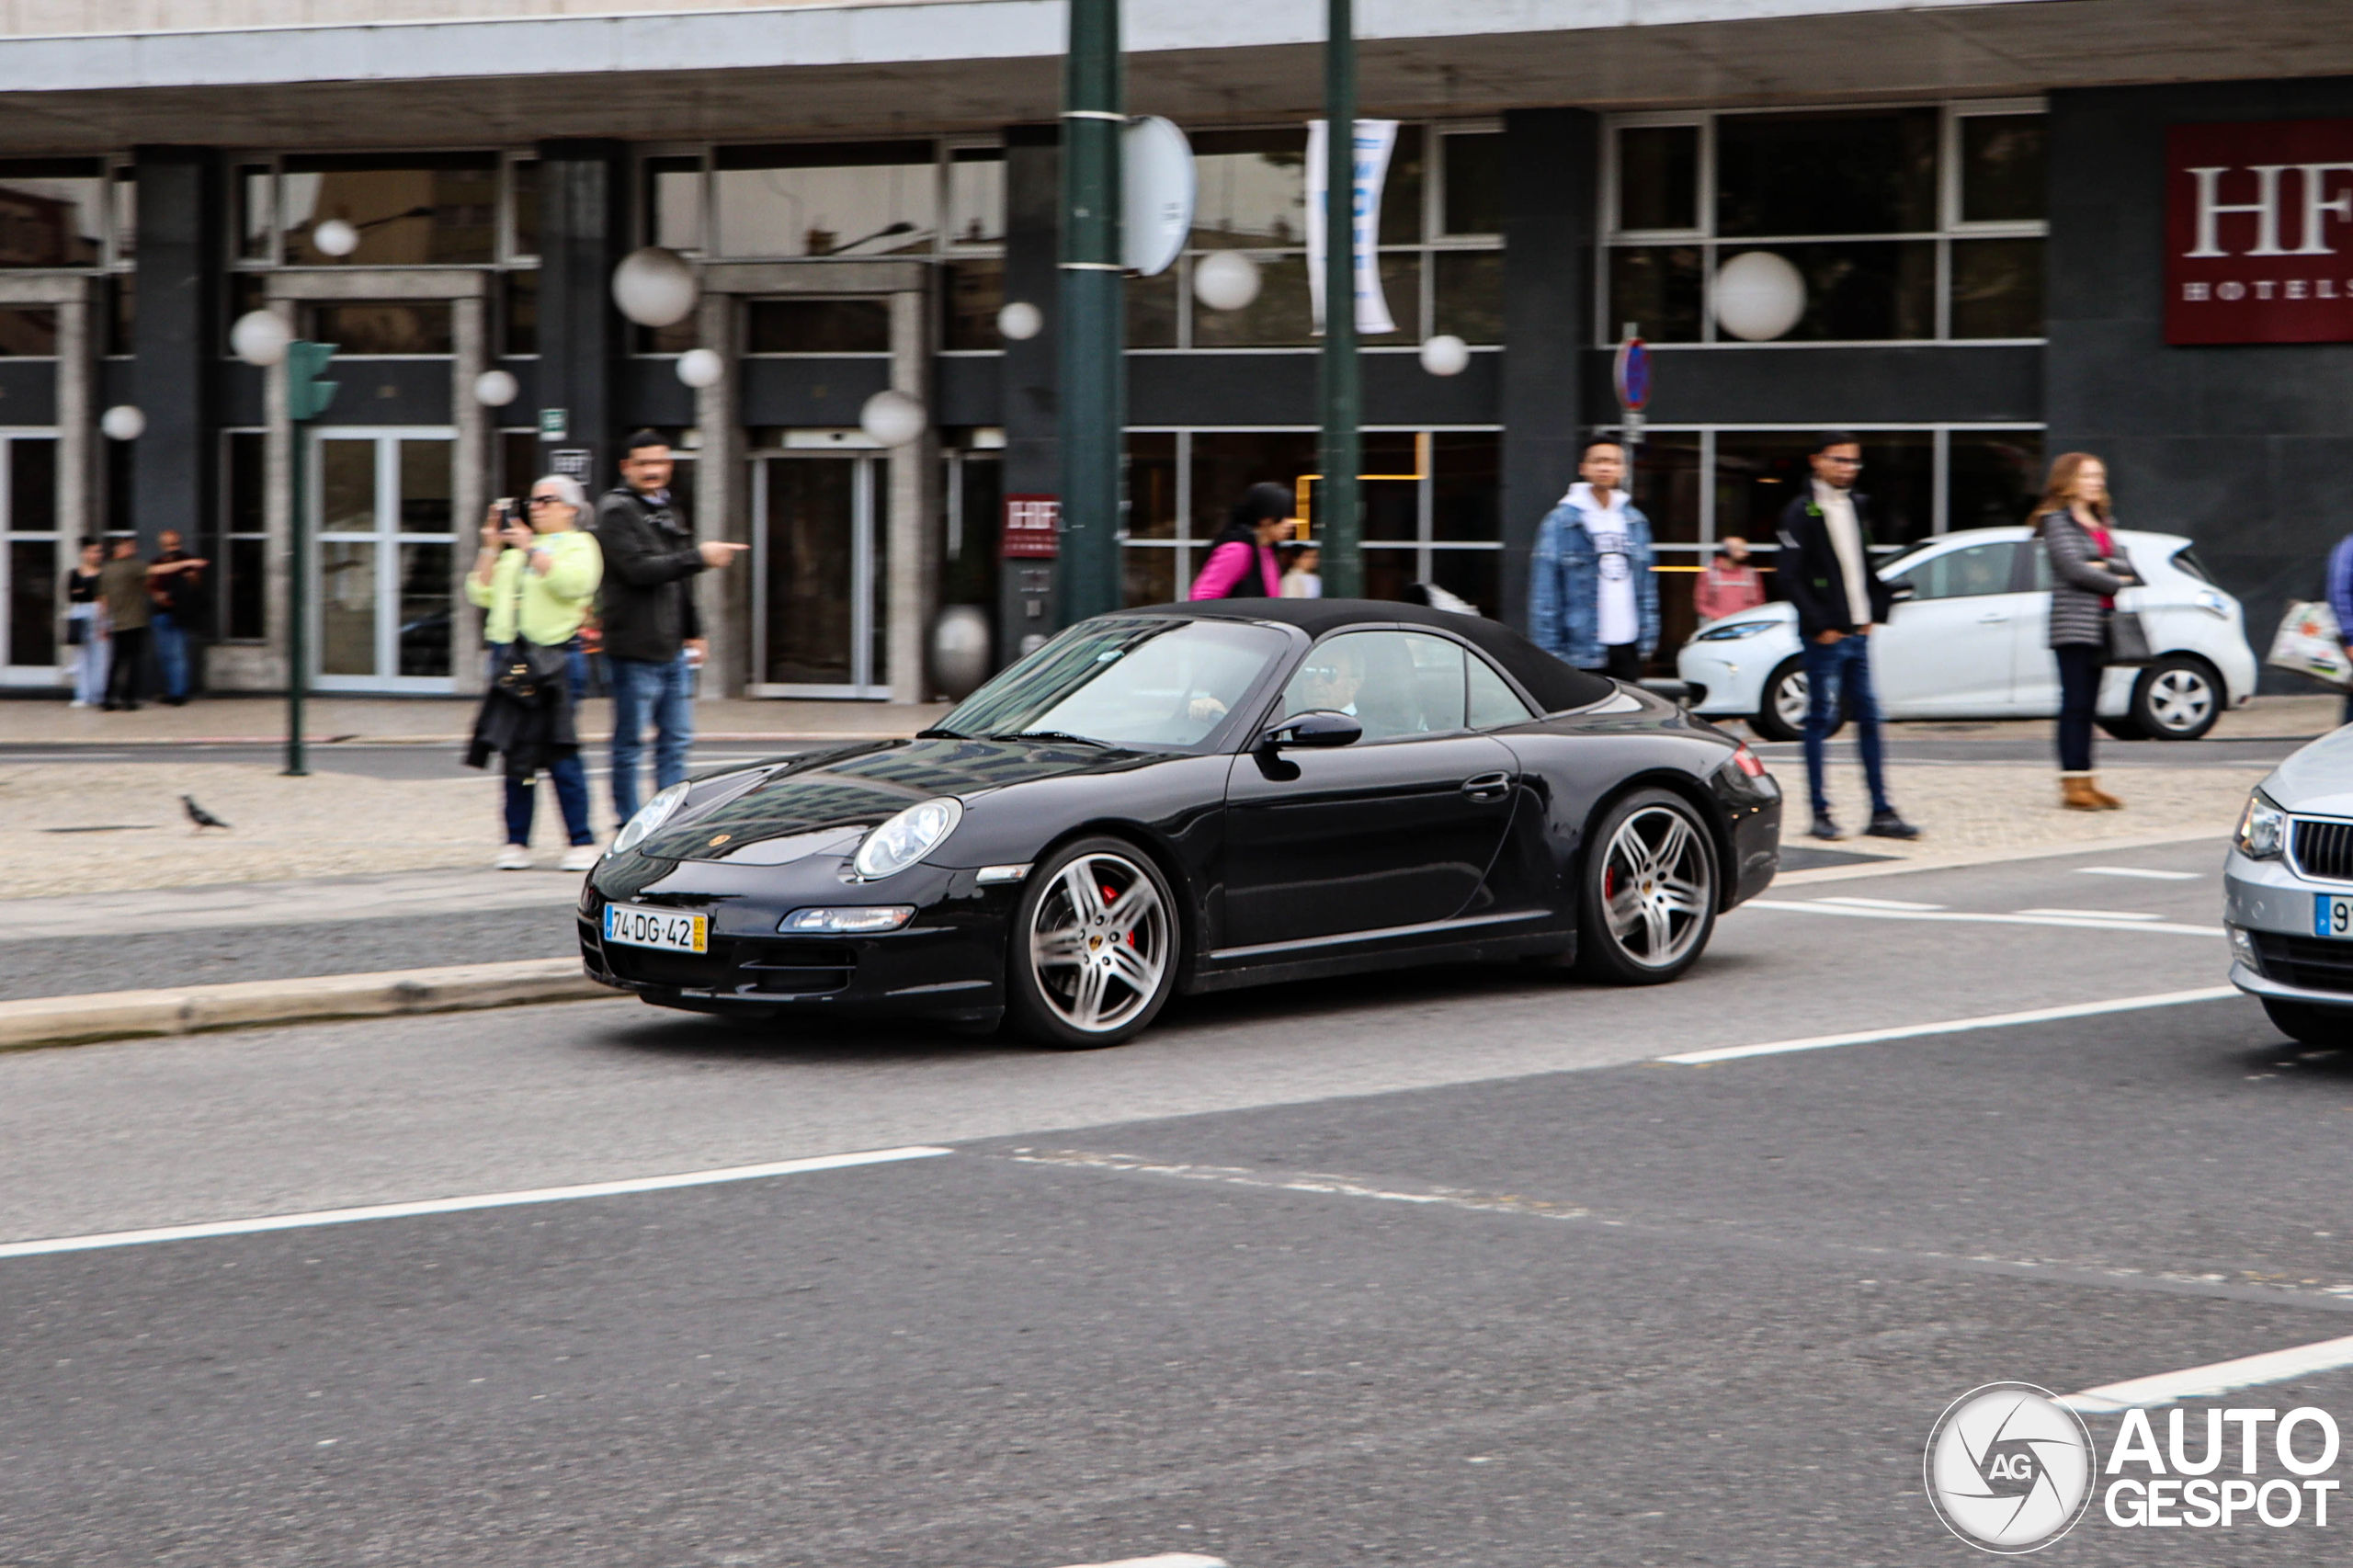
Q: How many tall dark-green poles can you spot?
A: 2